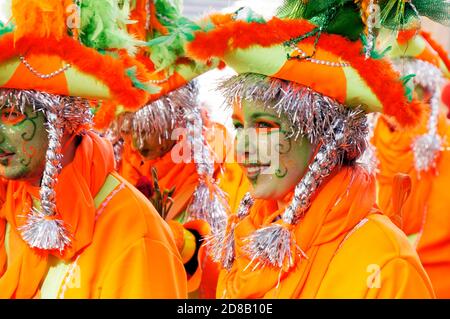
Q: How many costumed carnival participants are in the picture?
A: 4